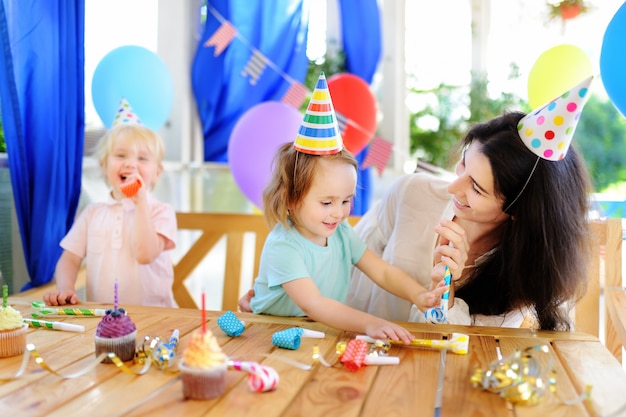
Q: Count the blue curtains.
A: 3